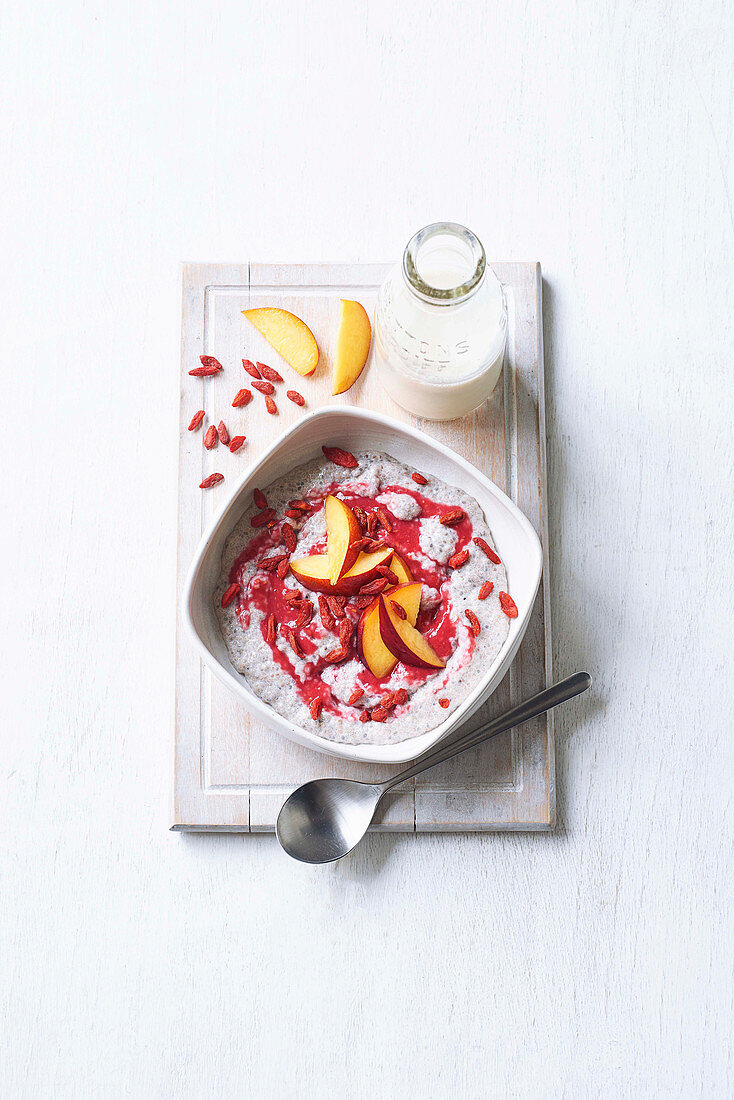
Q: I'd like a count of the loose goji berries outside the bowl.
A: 13